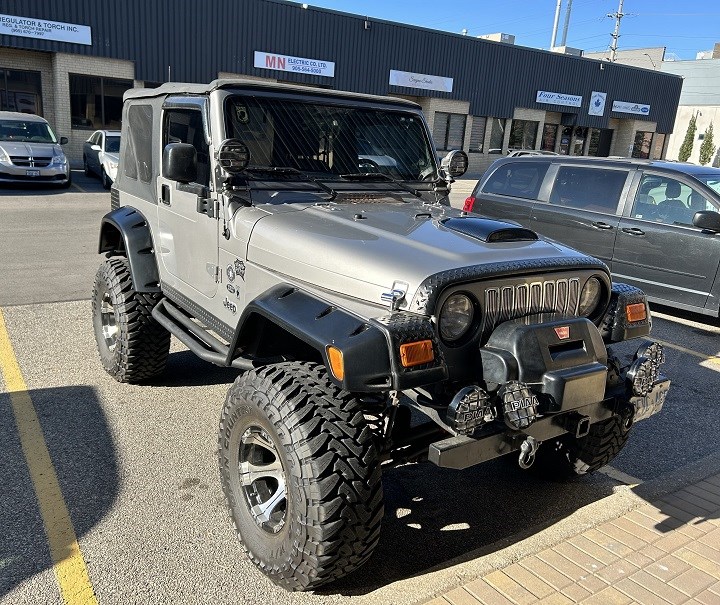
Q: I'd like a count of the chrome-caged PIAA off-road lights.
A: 4